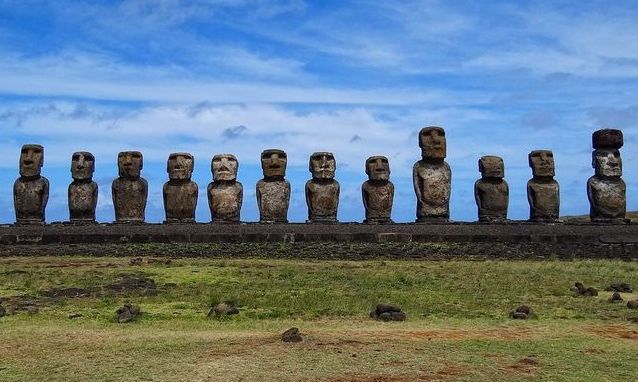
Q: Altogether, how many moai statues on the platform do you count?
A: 12